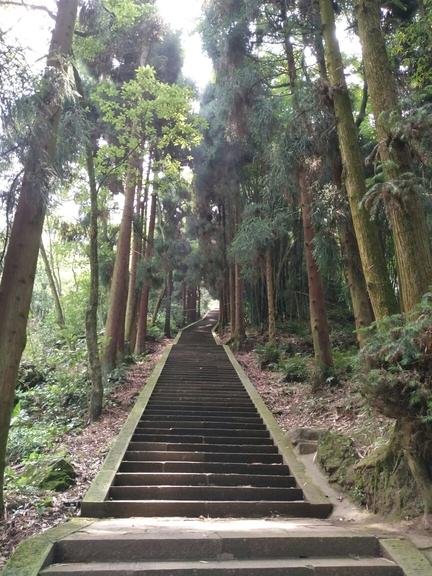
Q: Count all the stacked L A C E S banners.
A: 0